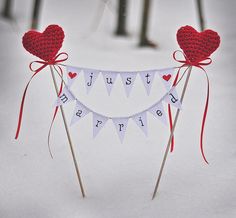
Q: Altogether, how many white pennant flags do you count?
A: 13